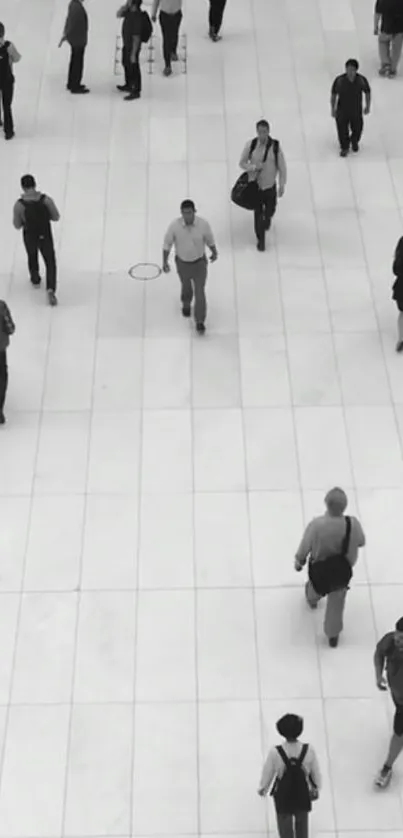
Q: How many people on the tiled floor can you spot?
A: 15